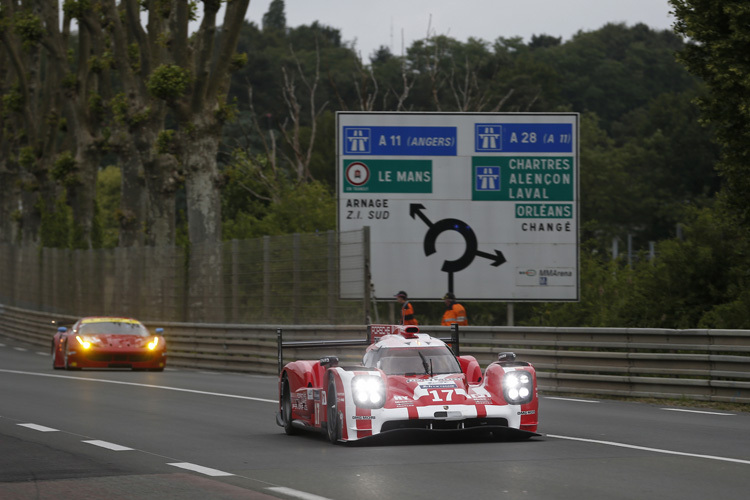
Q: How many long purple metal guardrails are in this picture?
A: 0